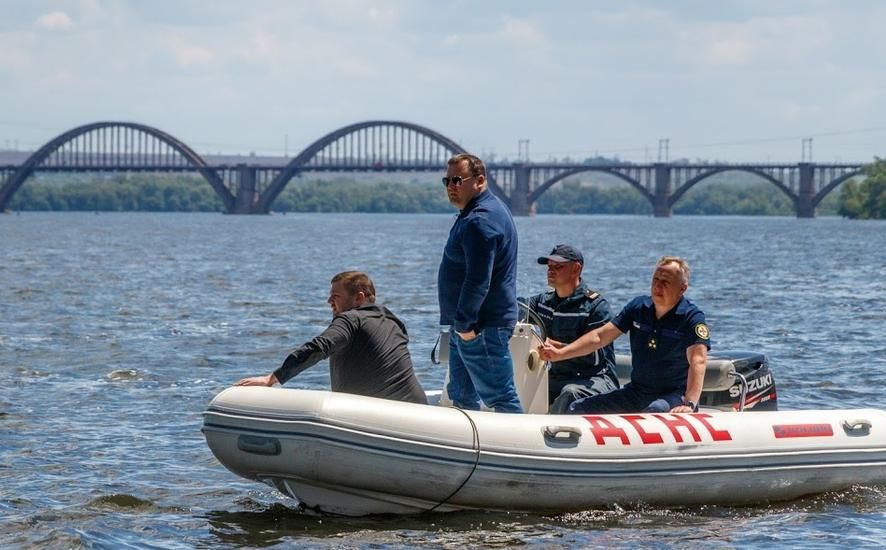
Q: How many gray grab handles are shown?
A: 3